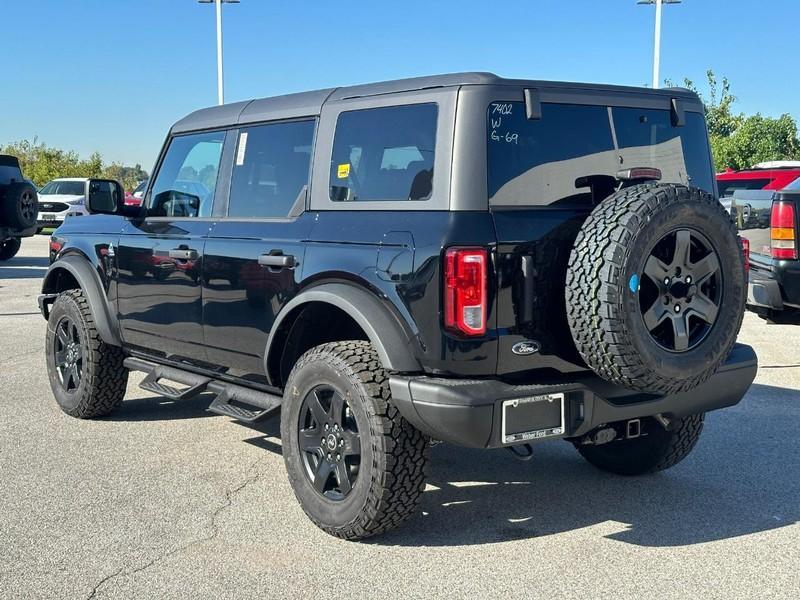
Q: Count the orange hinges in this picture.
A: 0